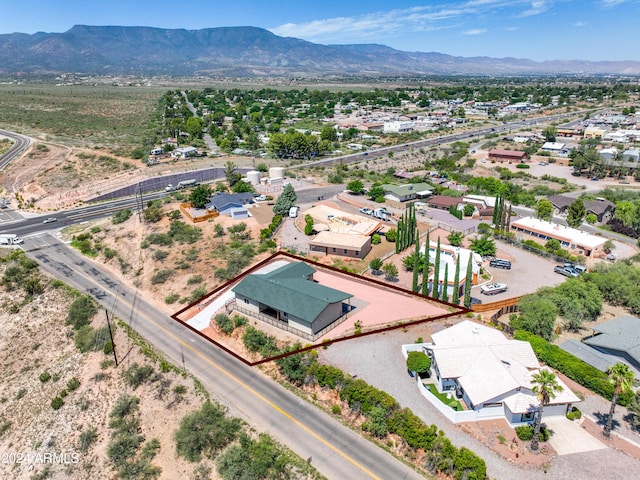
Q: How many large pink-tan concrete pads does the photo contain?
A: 1